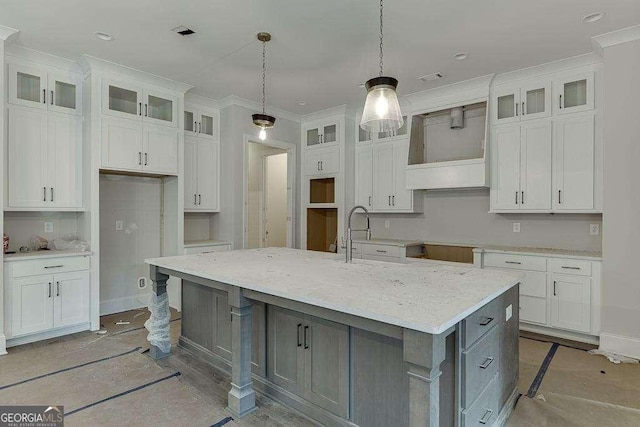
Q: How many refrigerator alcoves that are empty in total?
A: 1